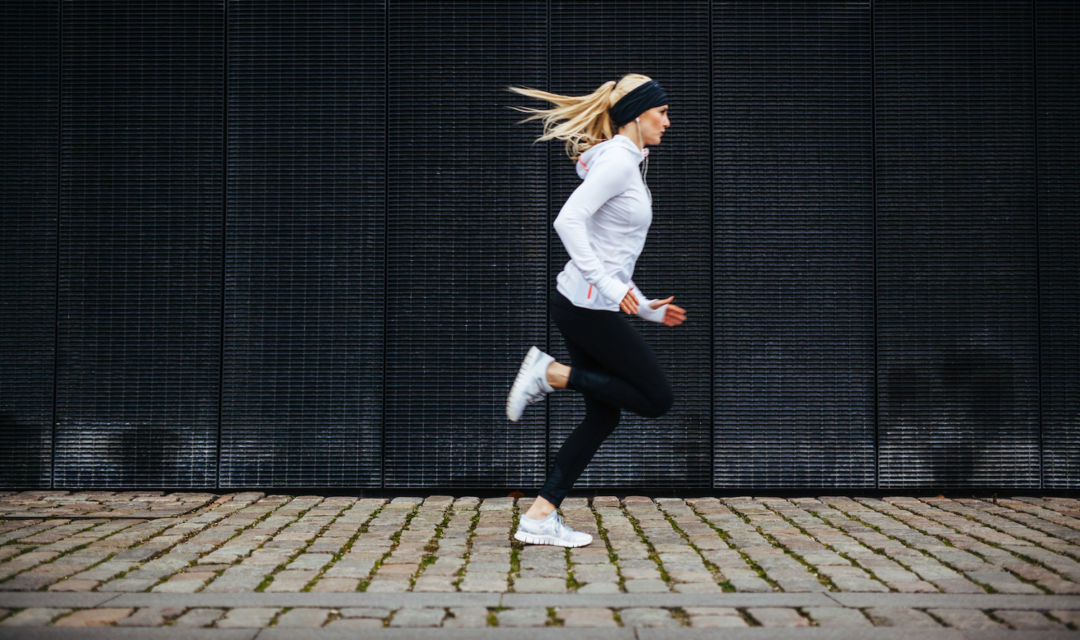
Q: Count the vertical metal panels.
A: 8